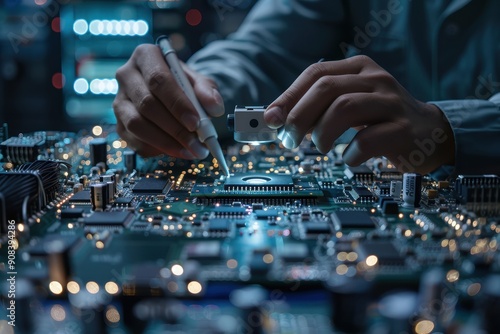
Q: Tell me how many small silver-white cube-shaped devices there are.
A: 1